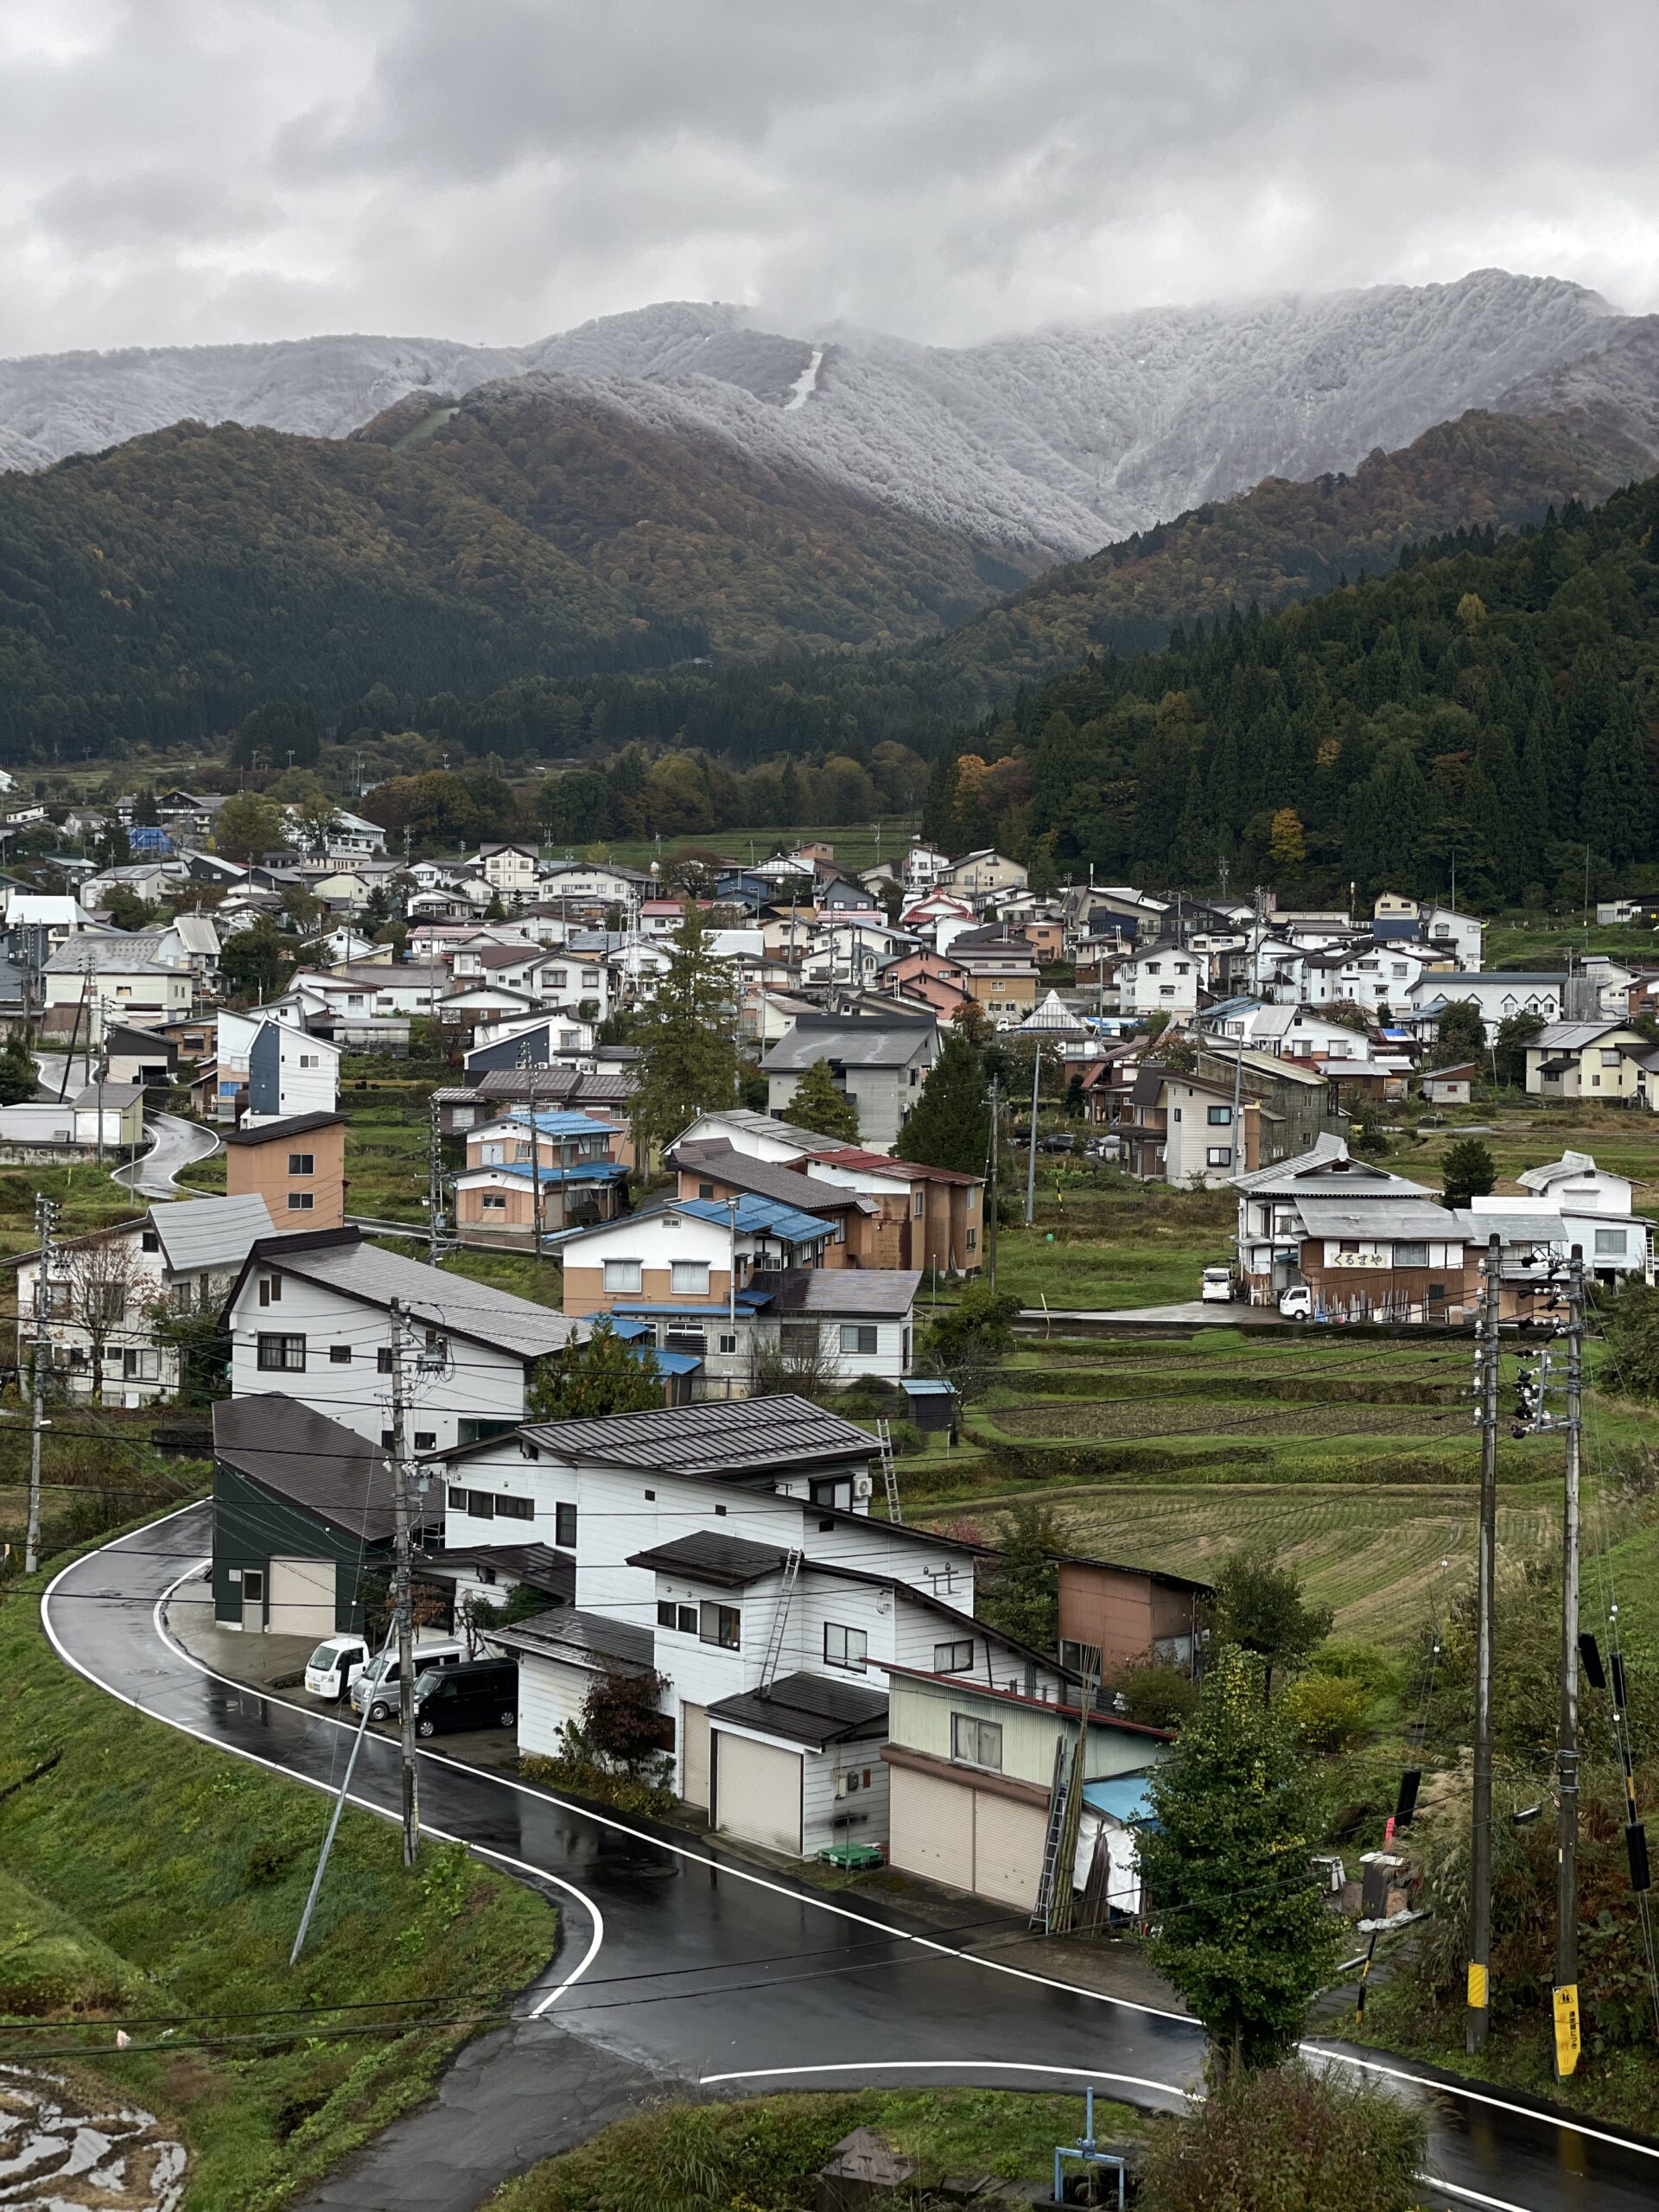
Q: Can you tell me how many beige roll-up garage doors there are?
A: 5